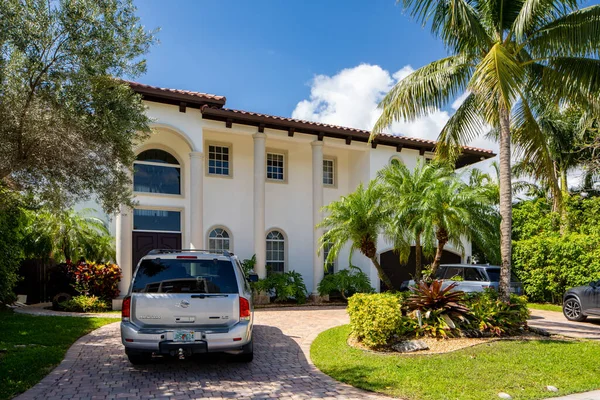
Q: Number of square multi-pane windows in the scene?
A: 3